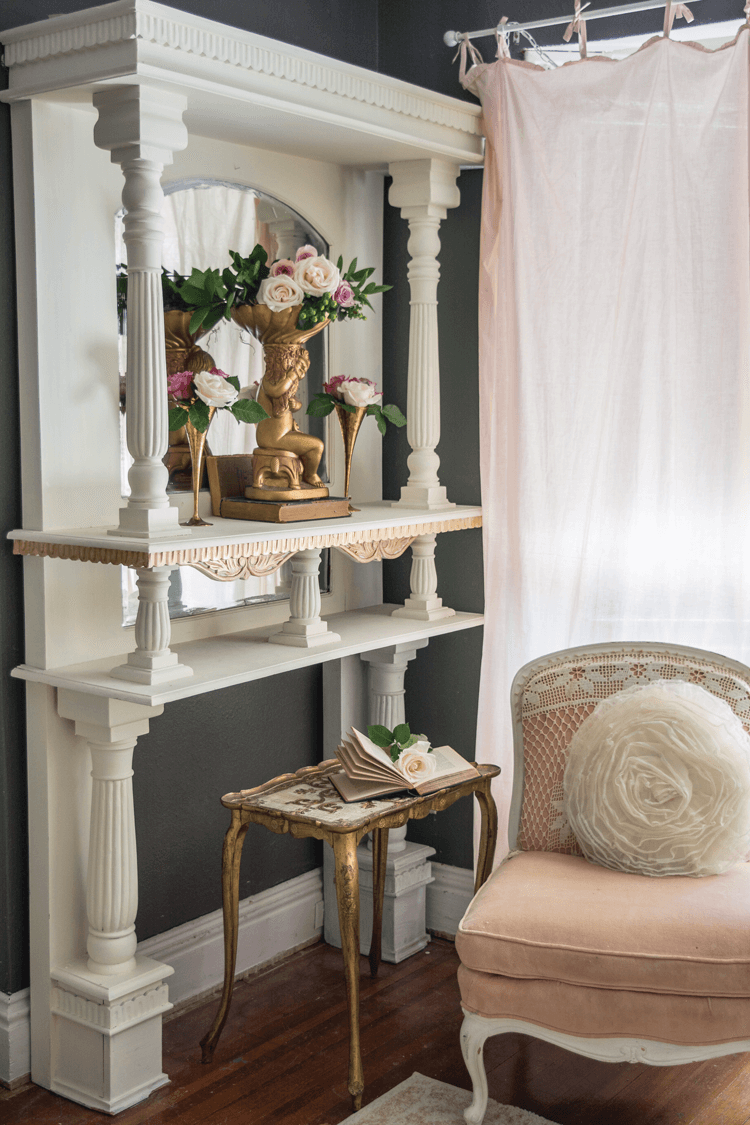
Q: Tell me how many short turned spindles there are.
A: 3